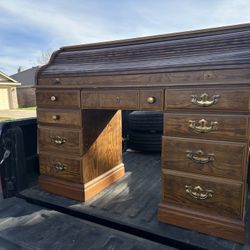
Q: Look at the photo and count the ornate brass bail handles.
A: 6